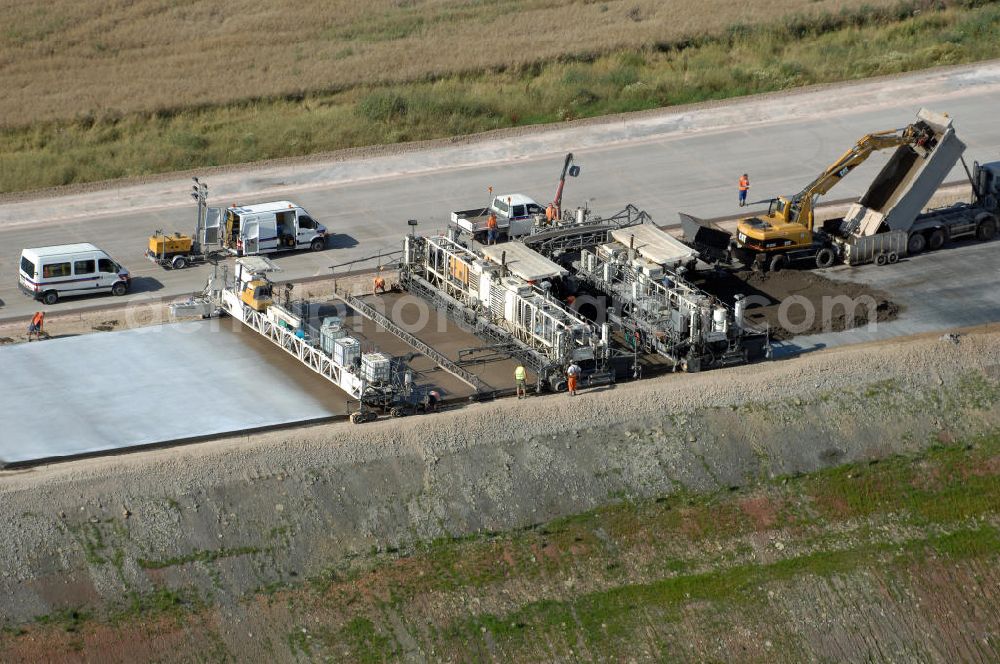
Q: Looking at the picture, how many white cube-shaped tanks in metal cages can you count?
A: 3